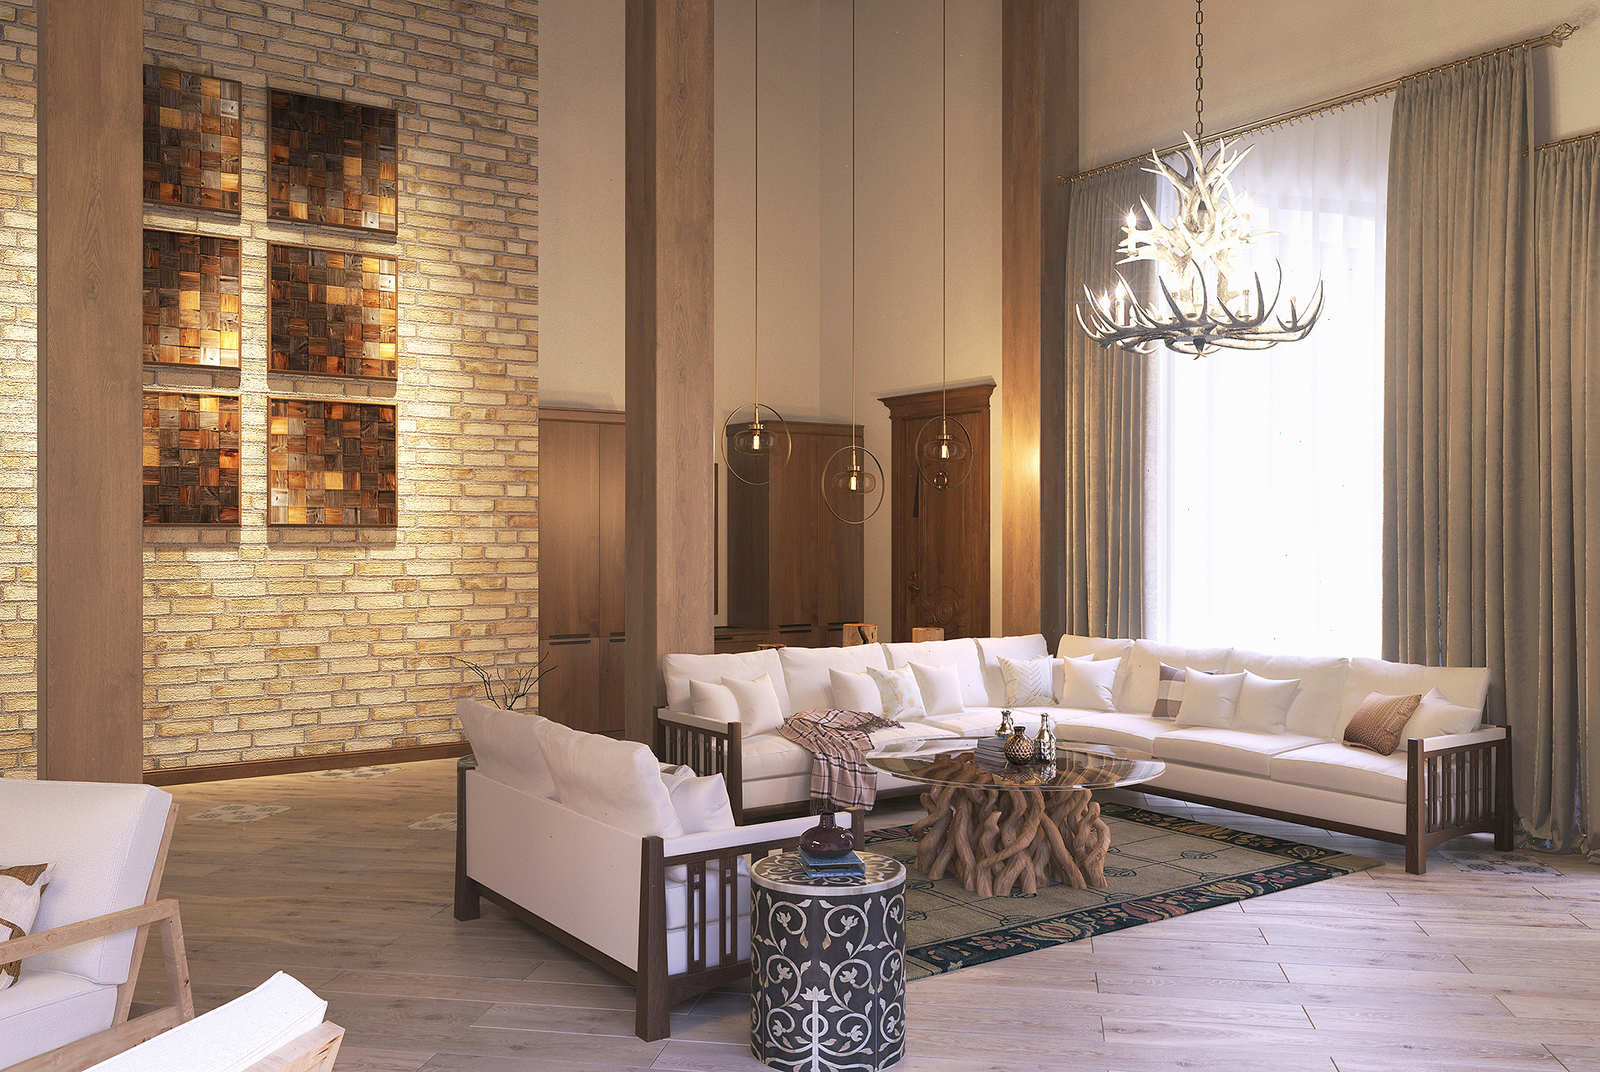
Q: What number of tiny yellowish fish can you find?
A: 0